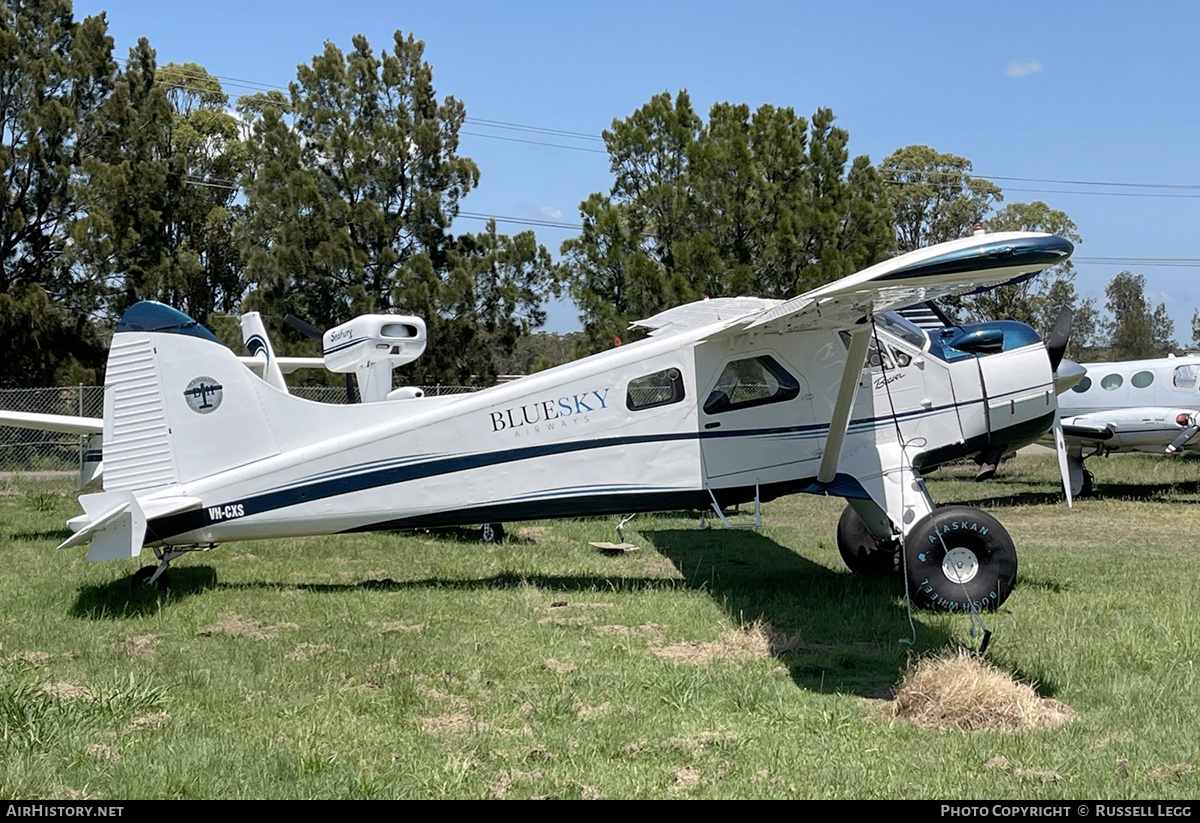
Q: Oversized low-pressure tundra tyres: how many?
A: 2